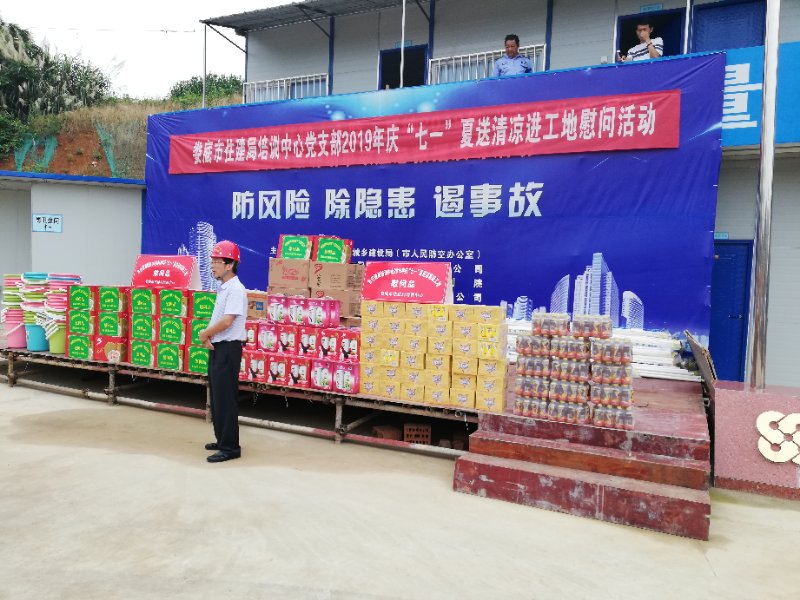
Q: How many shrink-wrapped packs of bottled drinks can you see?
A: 14